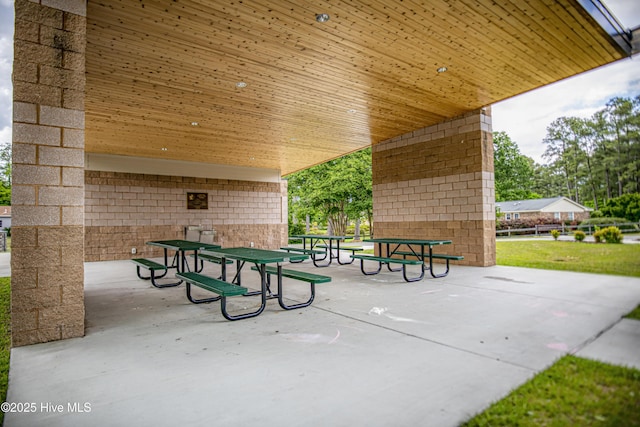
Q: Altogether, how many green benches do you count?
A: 8